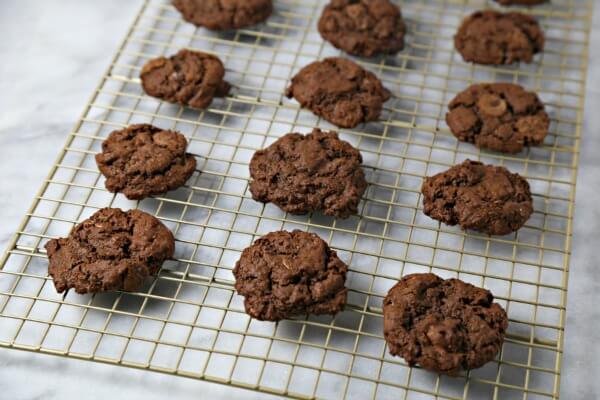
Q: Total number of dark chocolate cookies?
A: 13